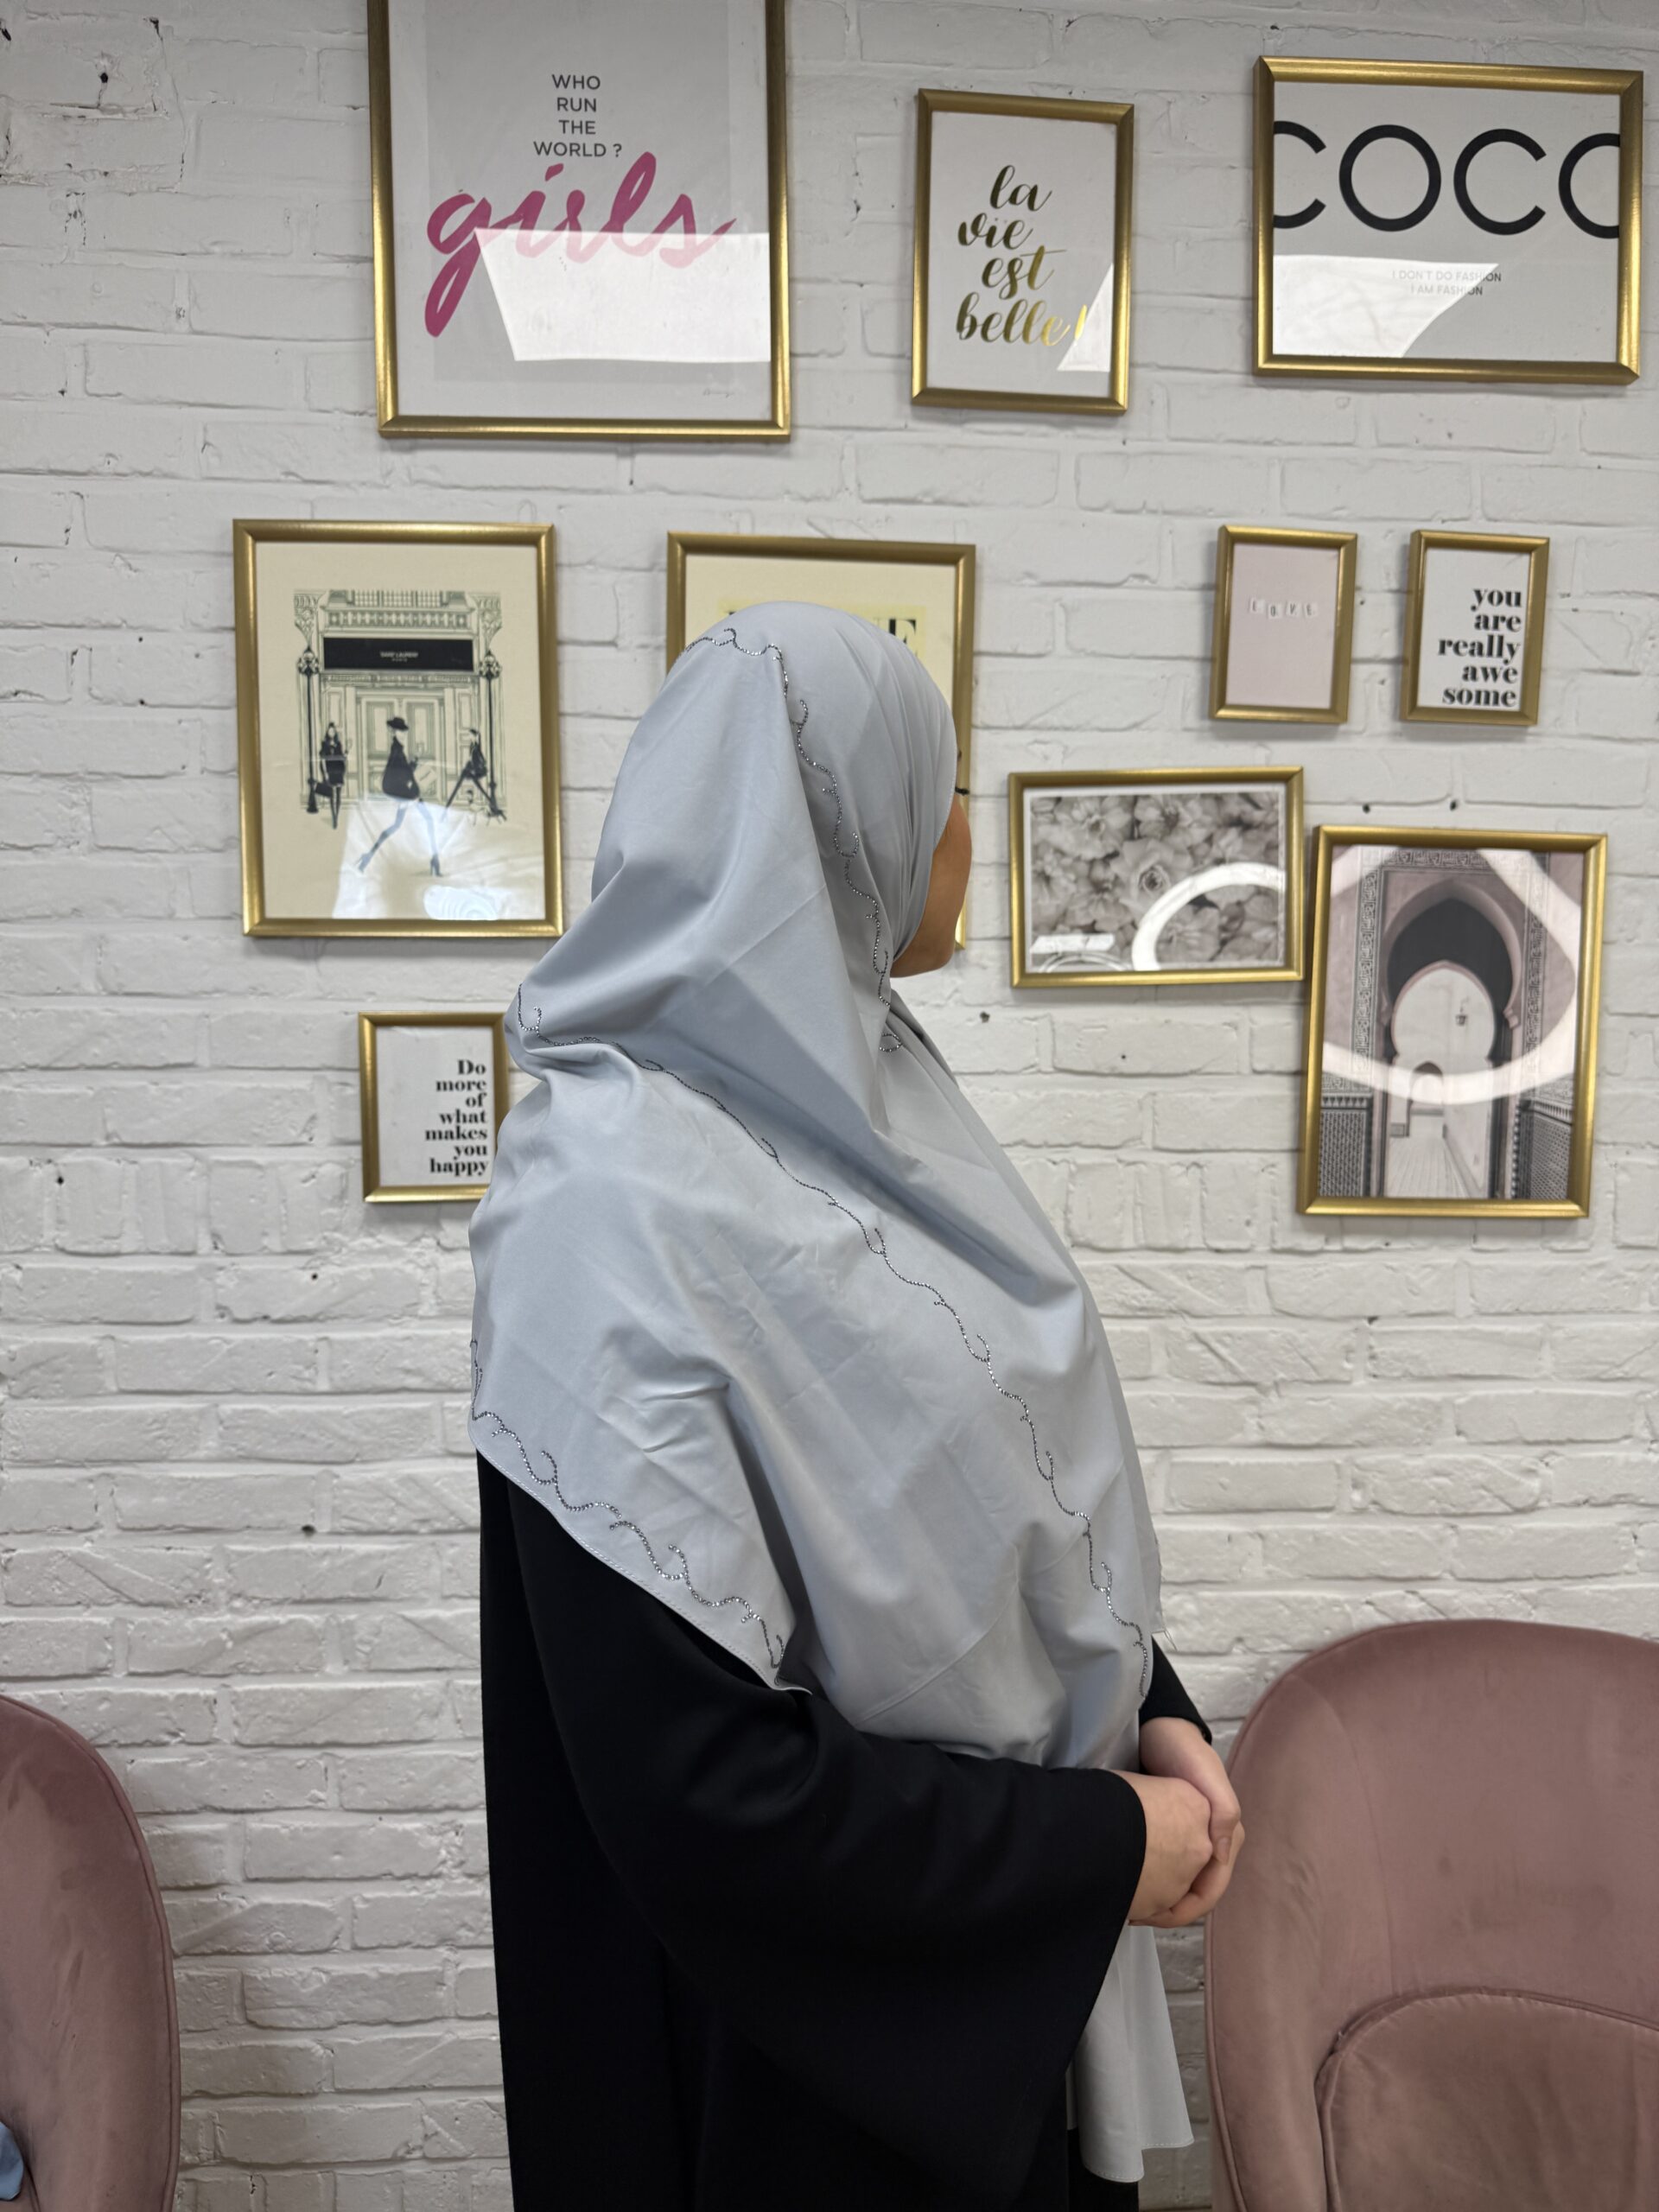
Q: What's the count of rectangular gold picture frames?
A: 10